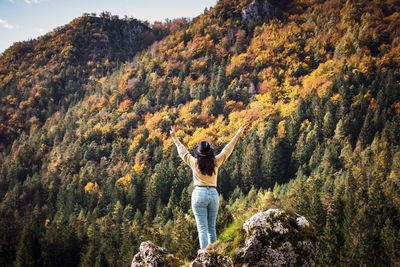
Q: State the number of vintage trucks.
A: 0